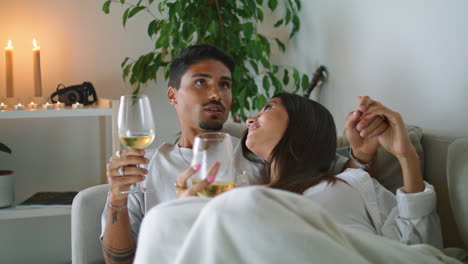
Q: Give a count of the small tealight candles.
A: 6